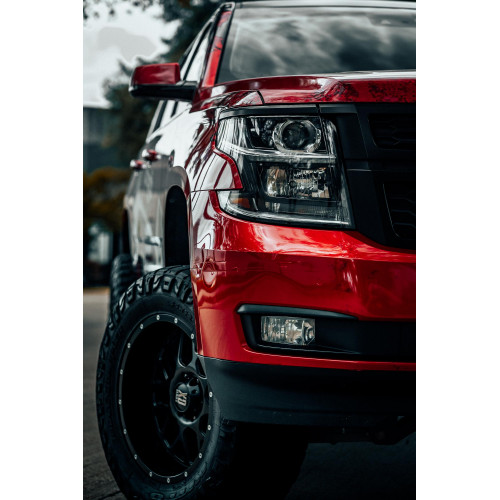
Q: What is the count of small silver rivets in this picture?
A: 15